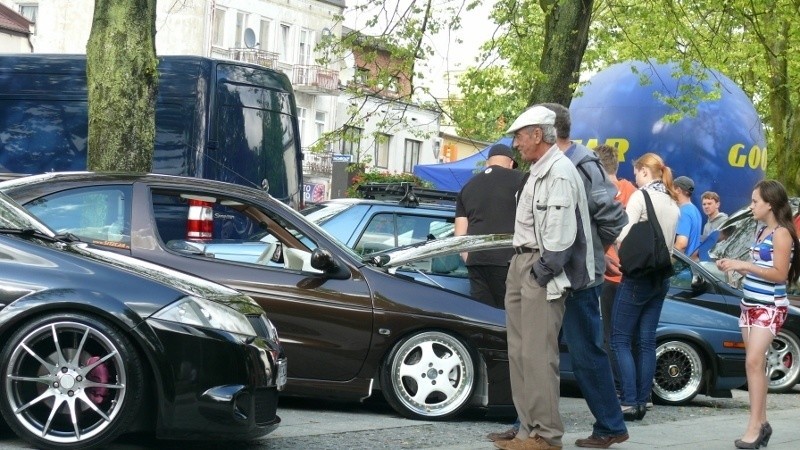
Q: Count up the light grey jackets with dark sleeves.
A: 1